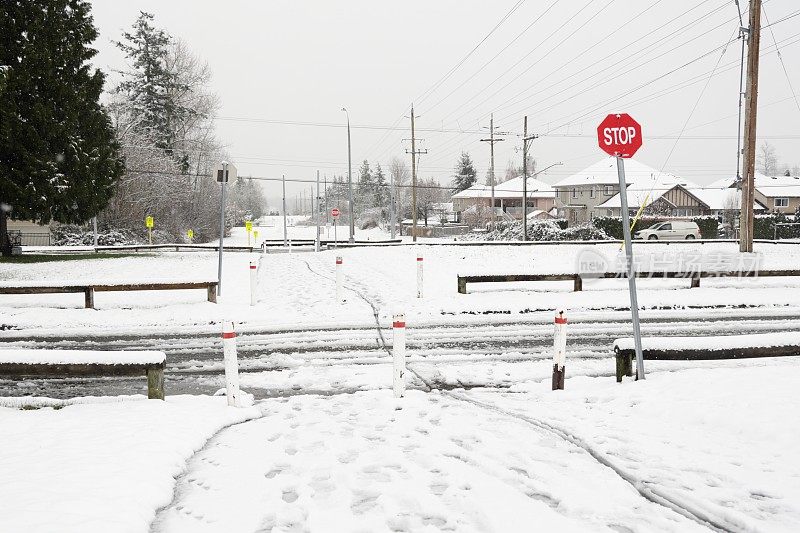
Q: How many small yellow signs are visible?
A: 4